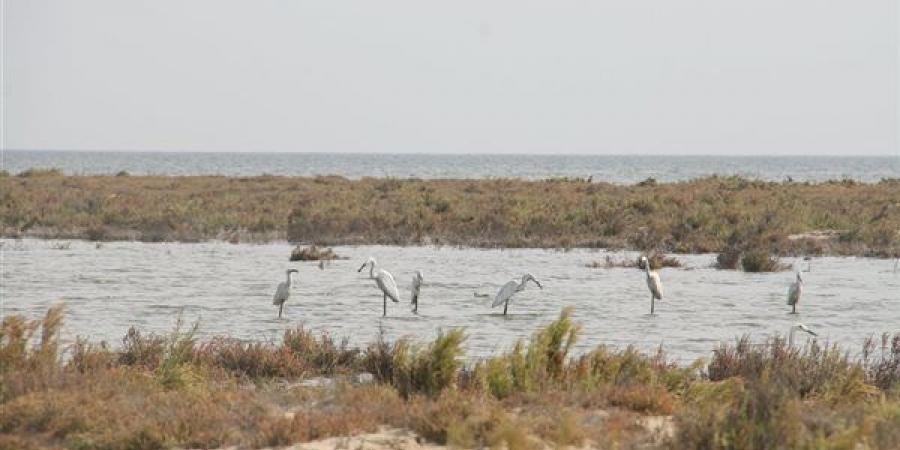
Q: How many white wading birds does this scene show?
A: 7